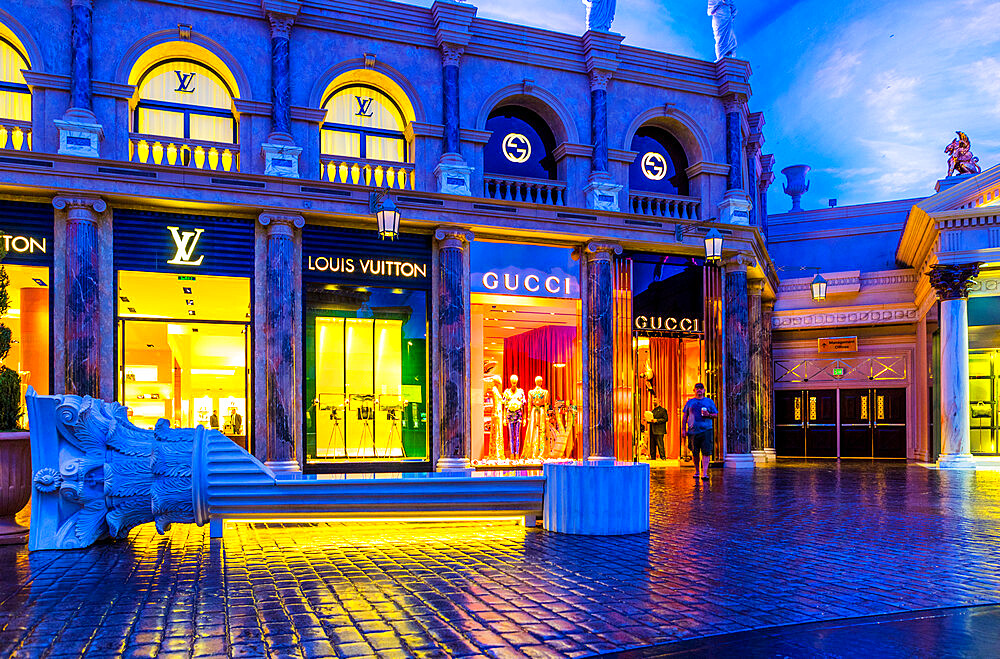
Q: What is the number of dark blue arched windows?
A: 2